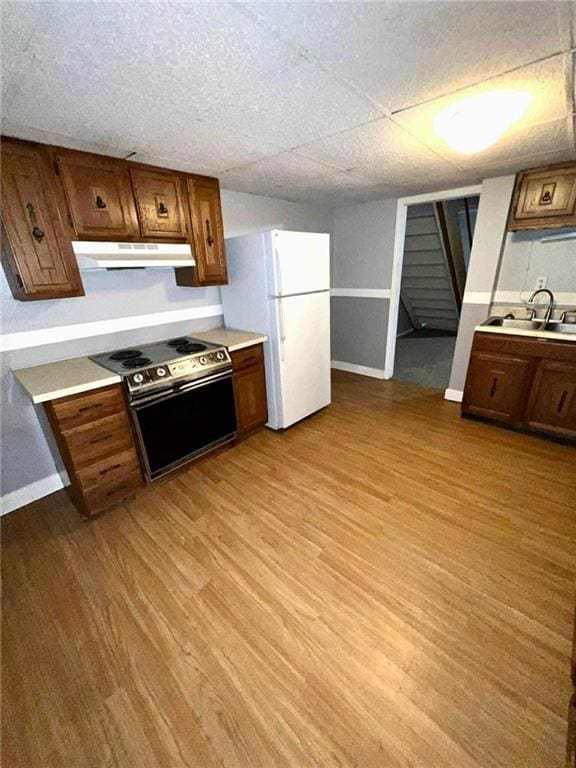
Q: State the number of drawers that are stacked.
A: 4